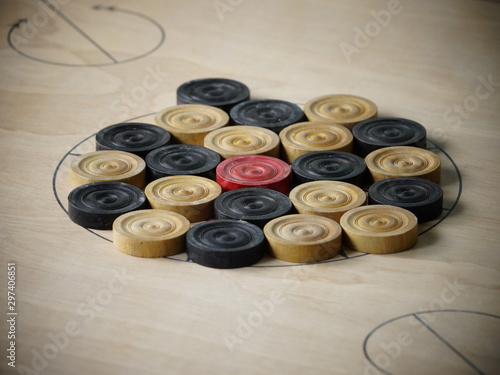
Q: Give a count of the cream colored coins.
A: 11